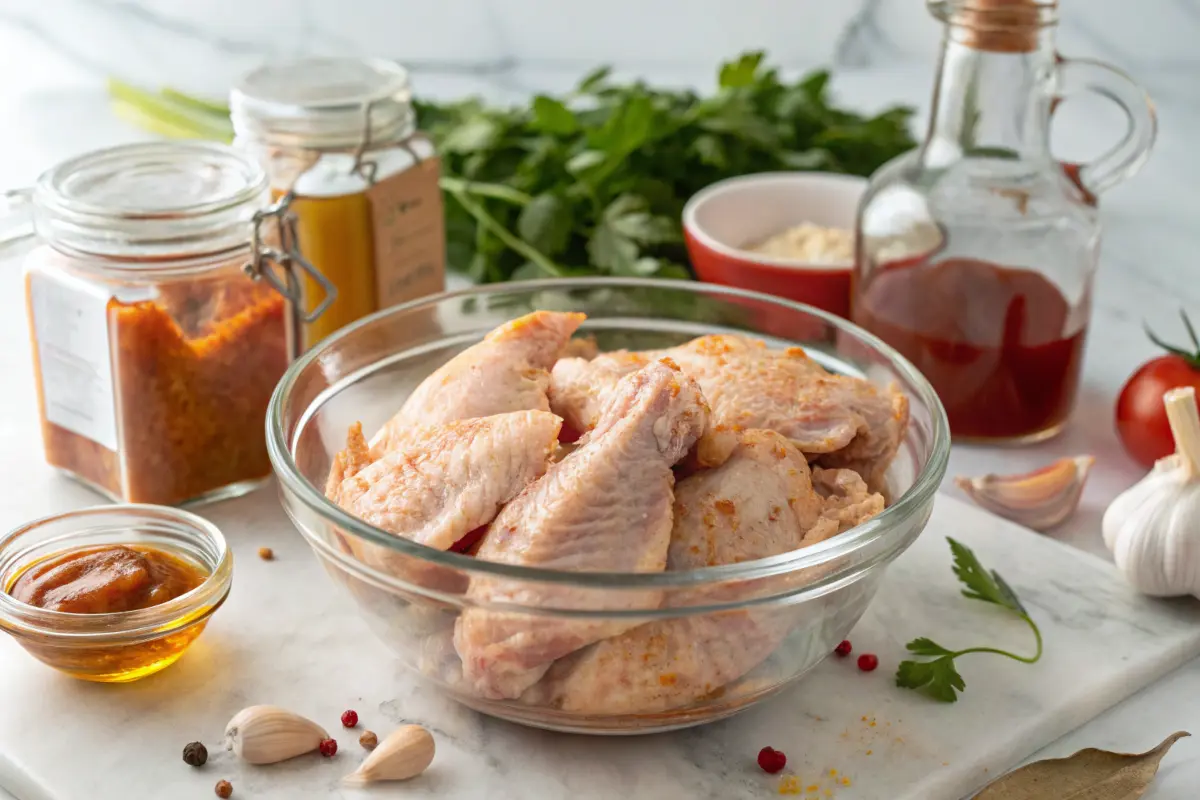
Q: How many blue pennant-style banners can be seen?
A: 0